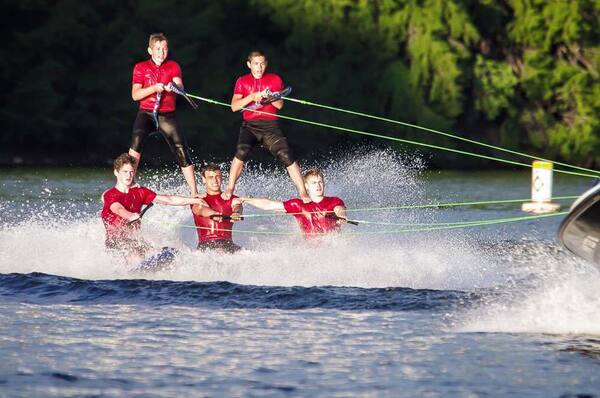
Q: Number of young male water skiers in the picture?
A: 5